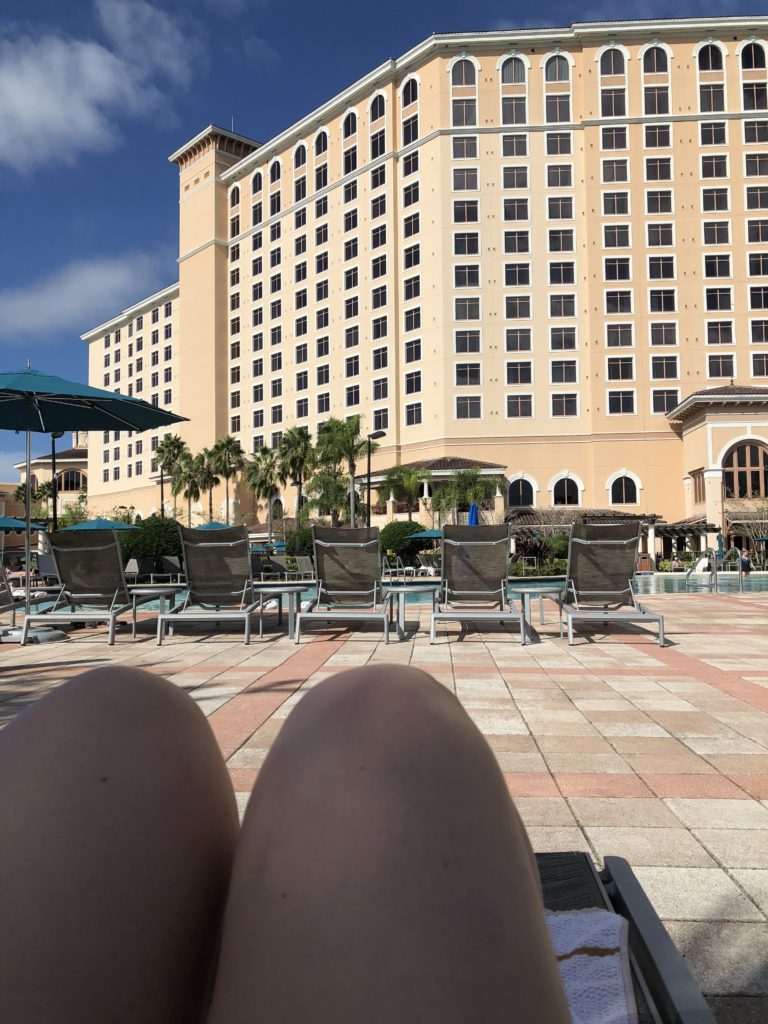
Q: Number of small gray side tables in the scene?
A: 4